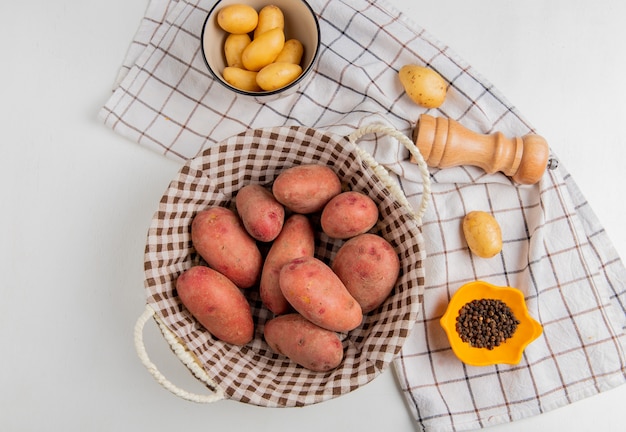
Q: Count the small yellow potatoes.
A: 9